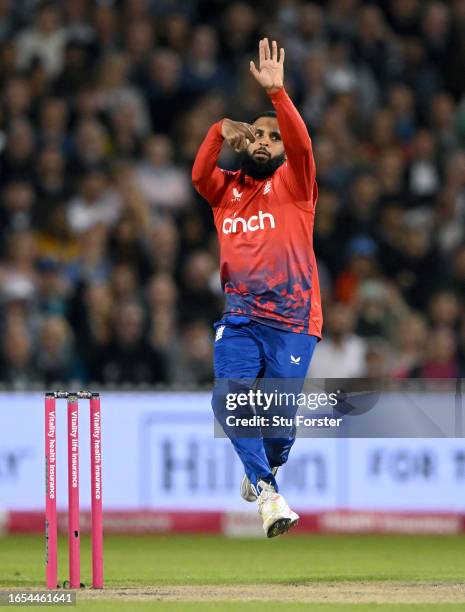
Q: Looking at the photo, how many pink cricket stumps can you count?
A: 3